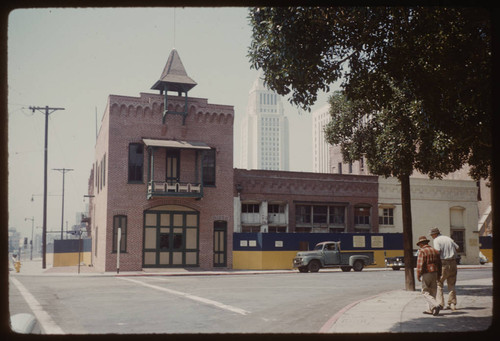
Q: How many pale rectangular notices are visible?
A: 5